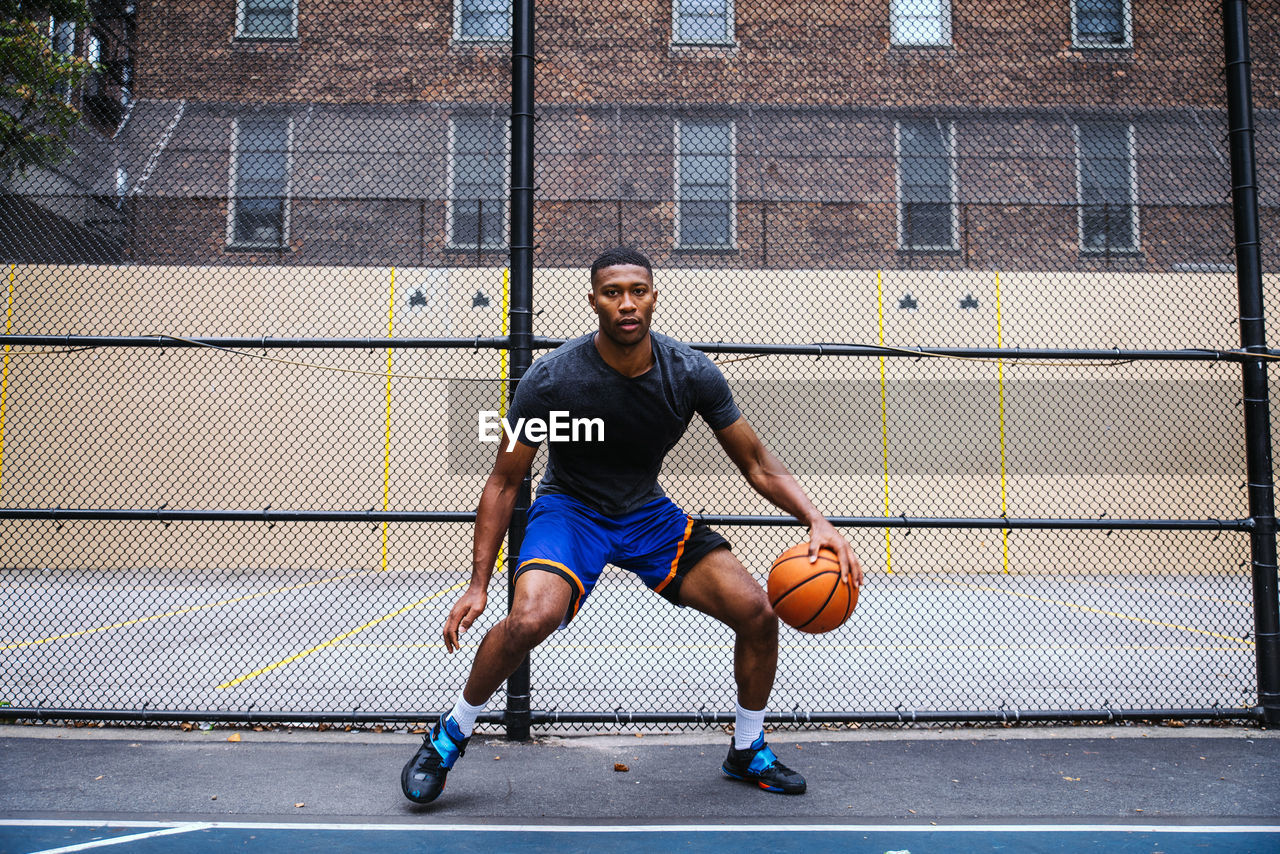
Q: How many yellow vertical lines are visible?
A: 5